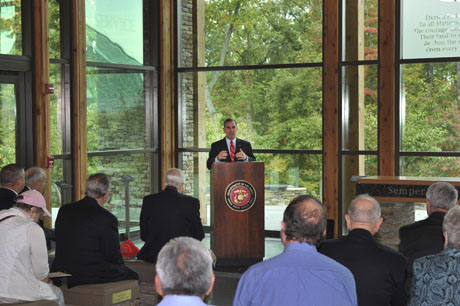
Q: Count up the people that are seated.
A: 10